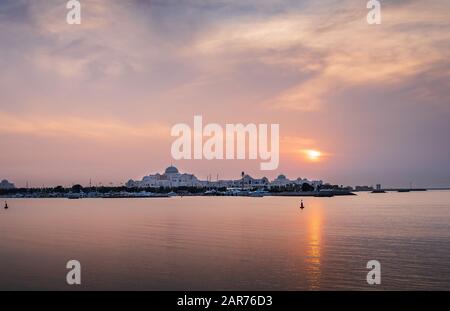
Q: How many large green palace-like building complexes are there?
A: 0